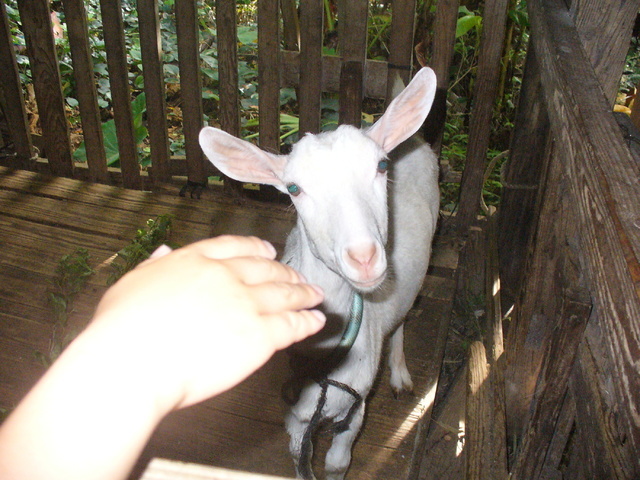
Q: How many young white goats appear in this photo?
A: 1